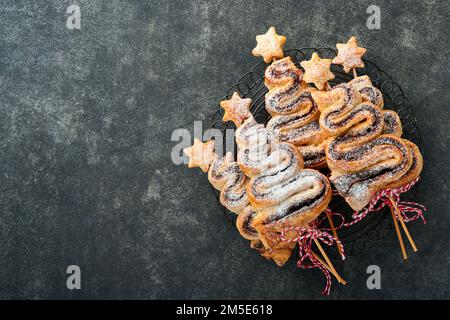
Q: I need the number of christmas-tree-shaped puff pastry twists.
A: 5